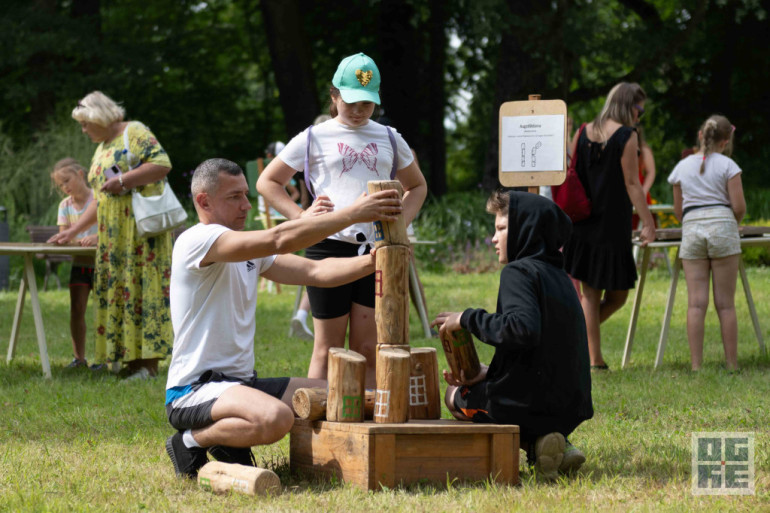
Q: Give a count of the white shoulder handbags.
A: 1